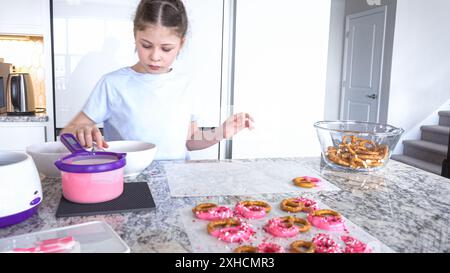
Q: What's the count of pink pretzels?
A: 10